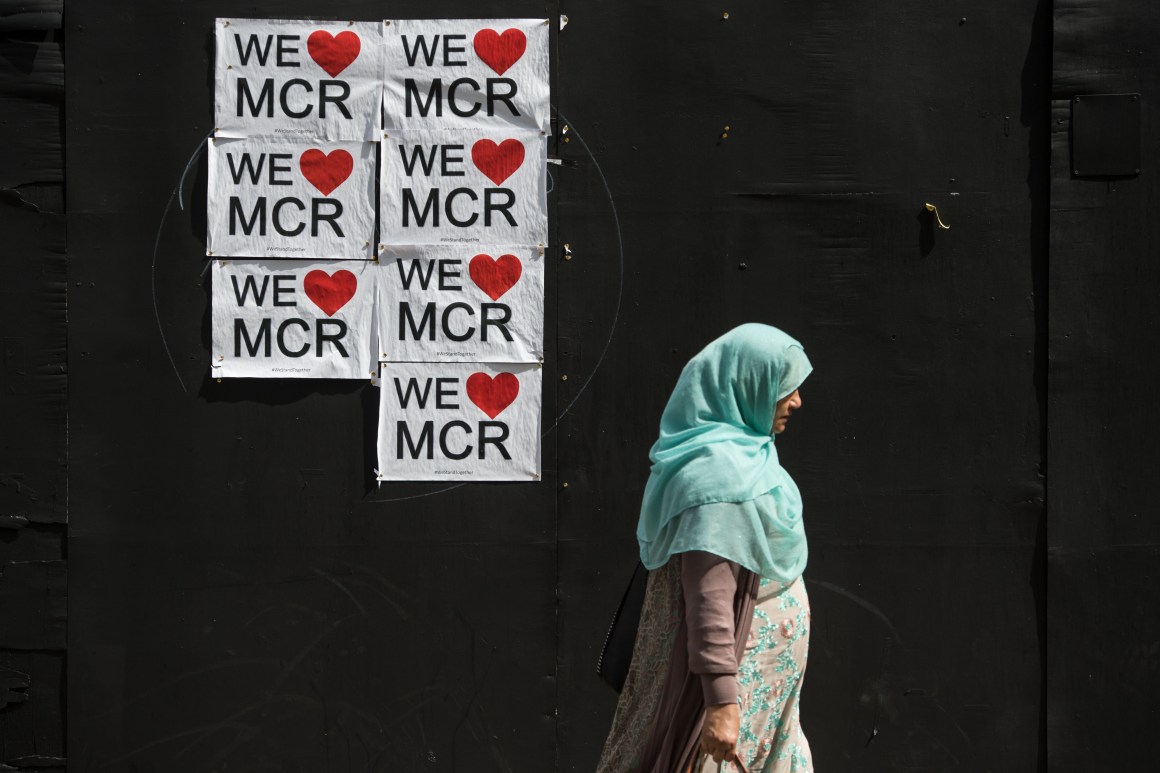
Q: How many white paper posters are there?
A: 7